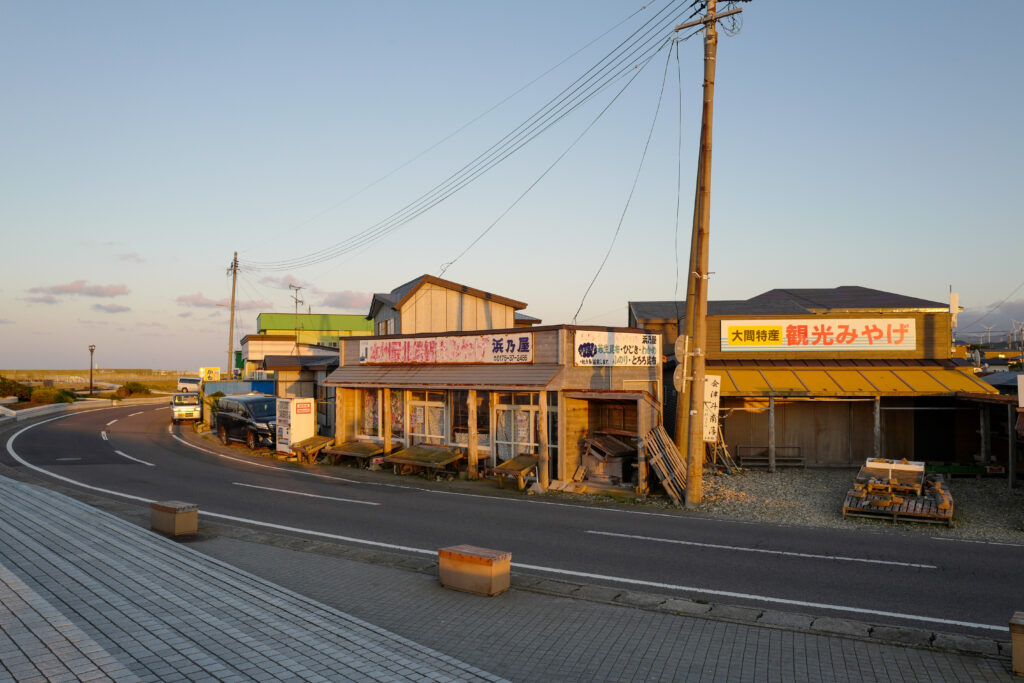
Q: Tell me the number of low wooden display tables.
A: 4